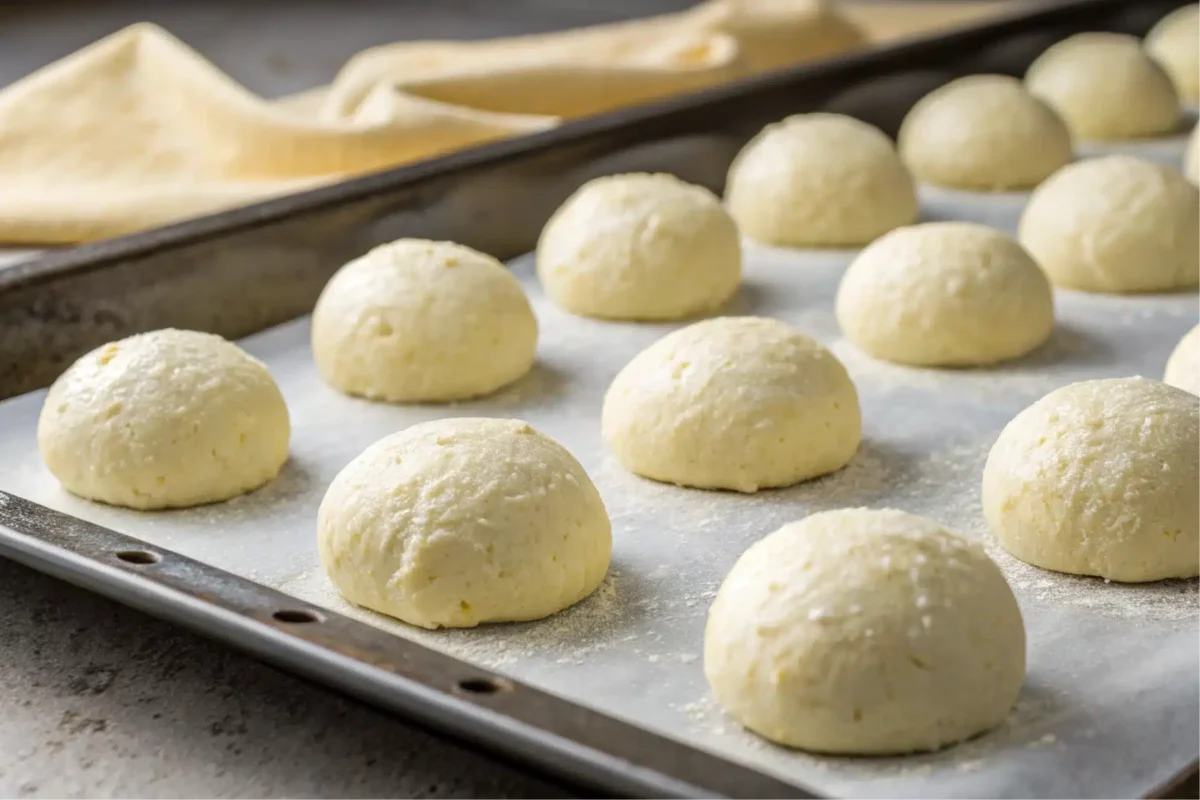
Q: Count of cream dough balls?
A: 15